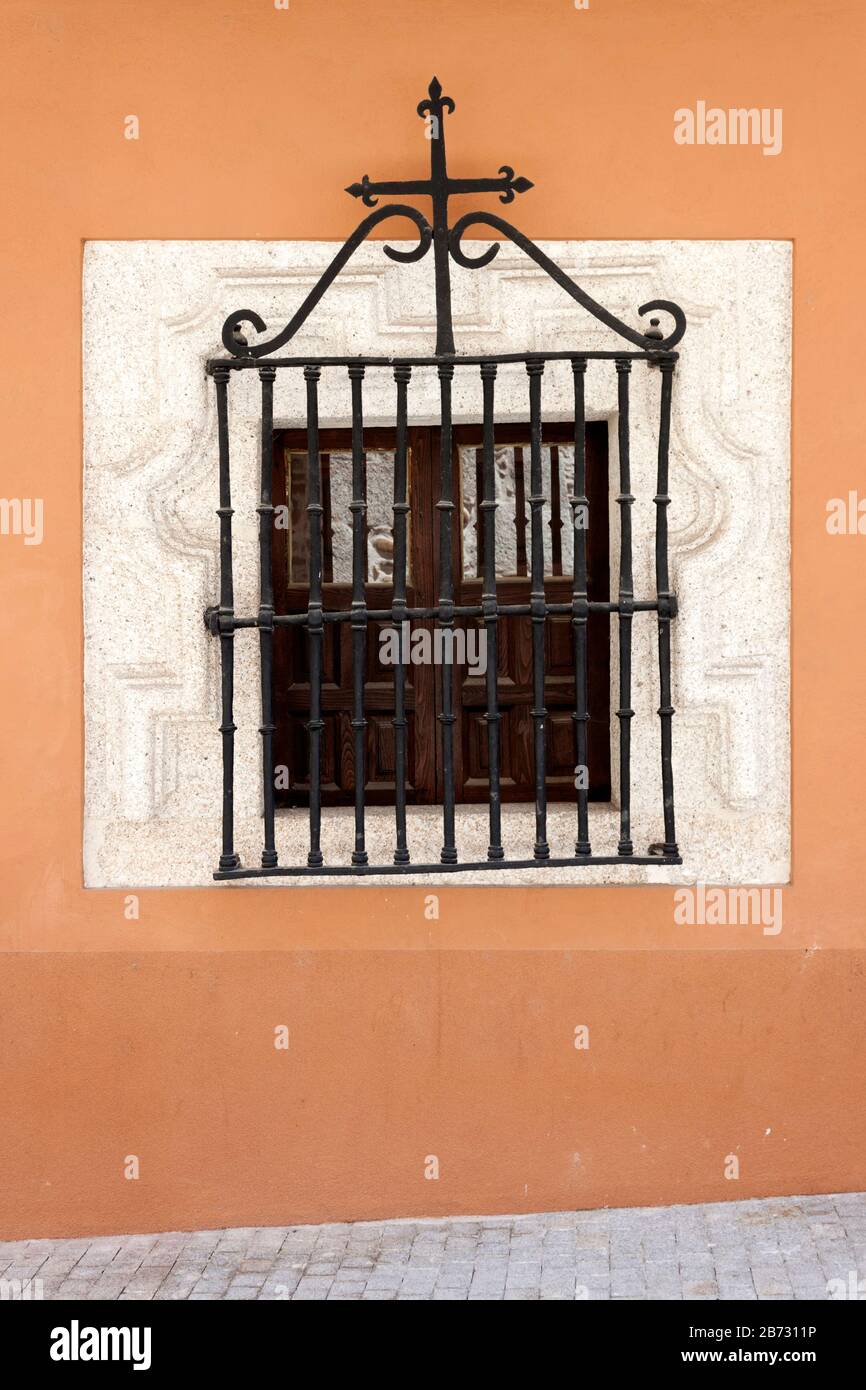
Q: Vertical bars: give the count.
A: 11